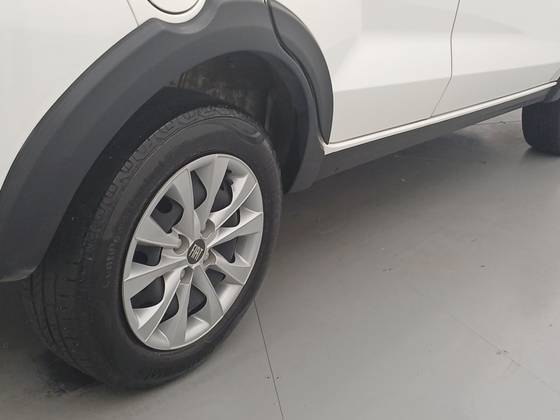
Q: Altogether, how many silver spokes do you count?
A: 10